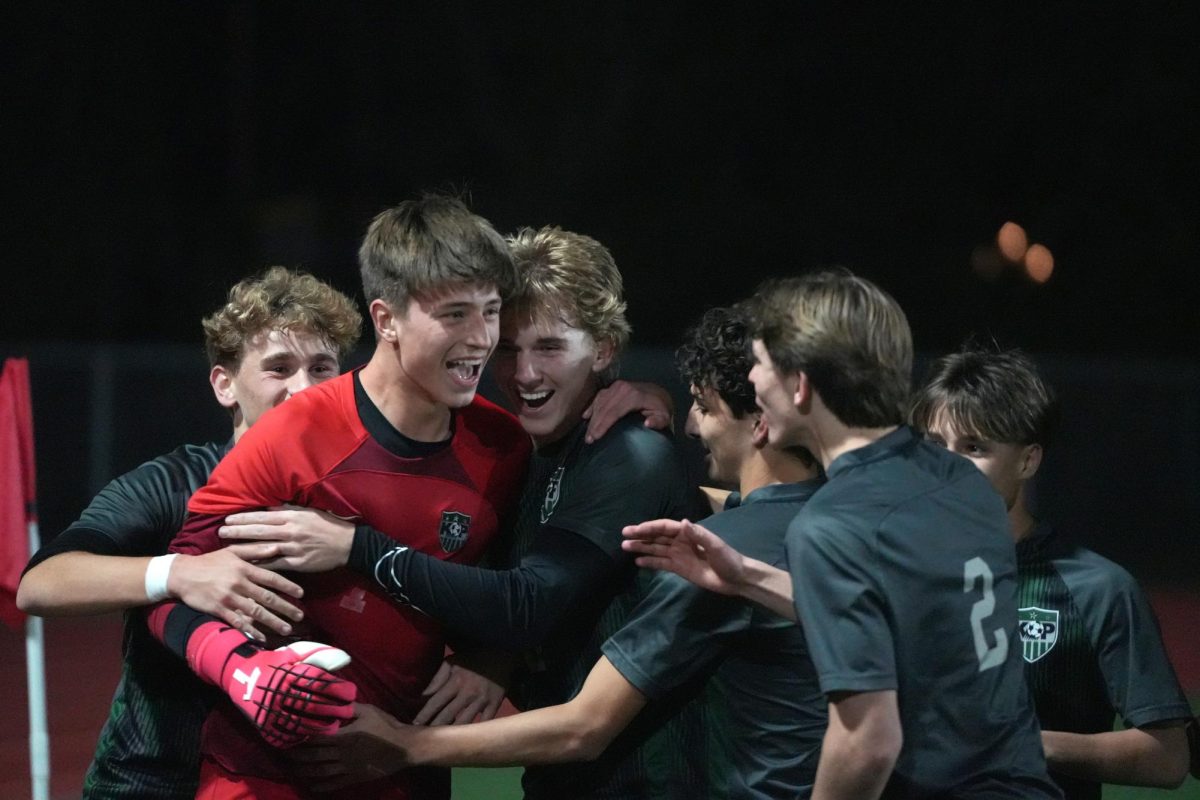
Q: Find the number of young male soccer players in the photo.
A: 6